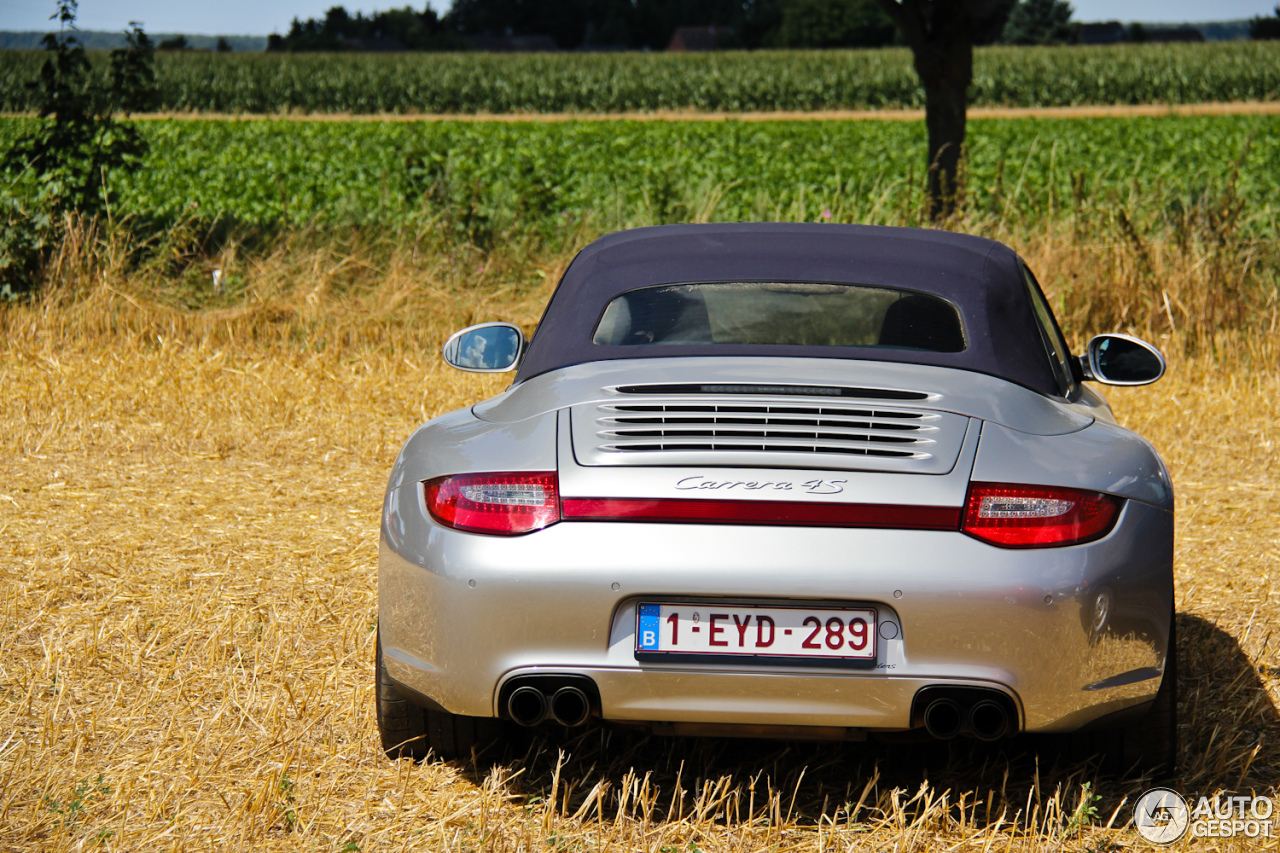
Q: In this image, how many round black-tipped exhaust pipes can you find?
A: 4